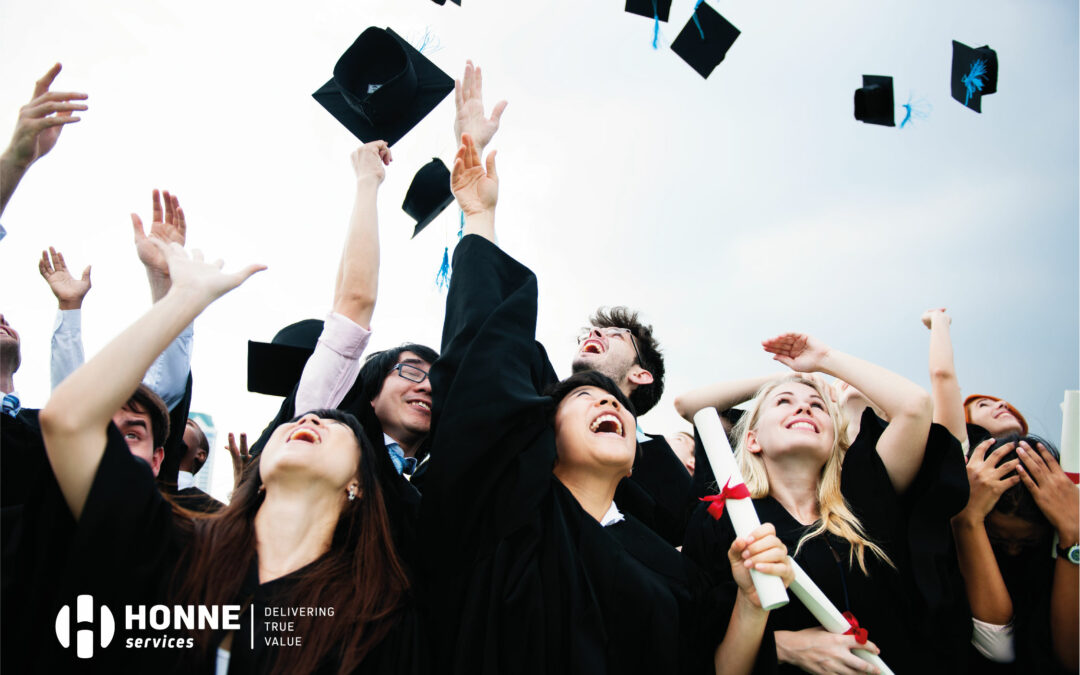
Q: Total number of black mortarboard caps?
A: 8